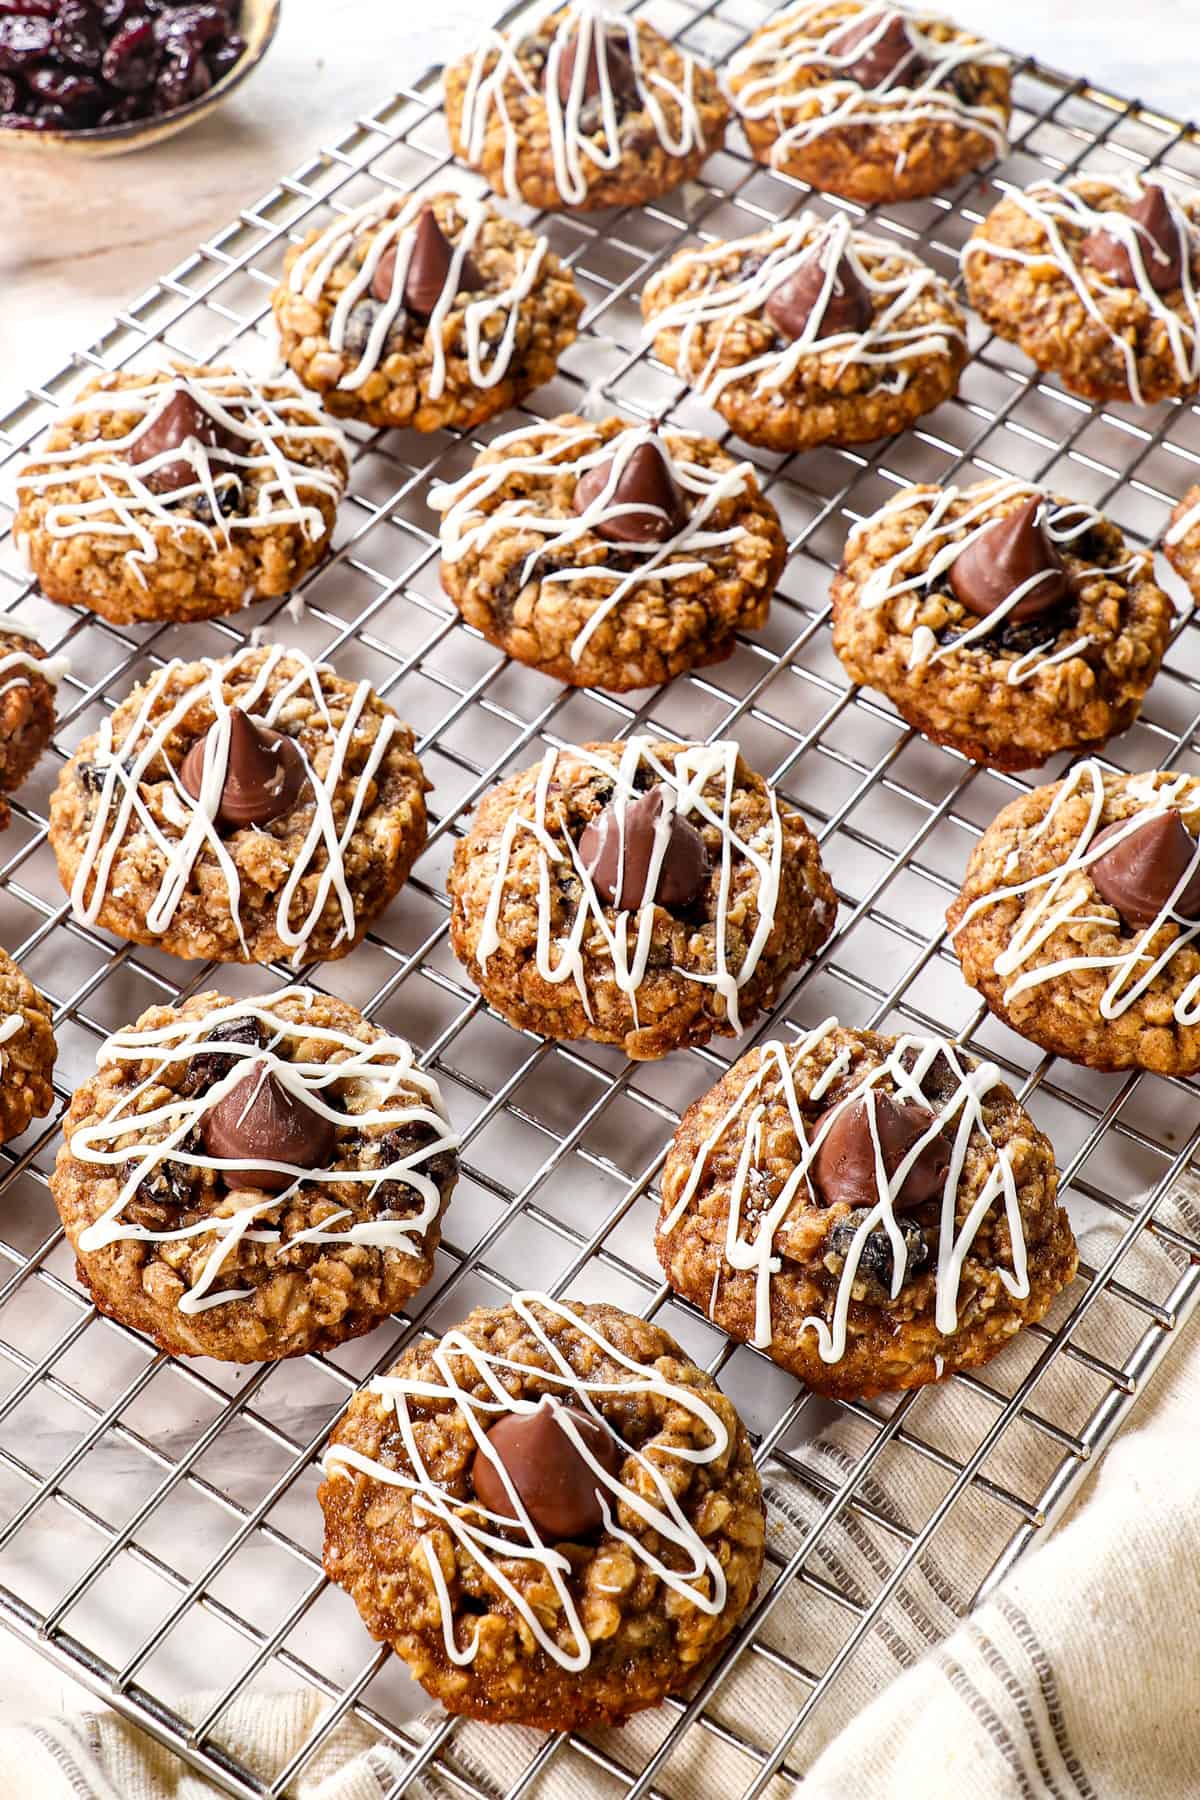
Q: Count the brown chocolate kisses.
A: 14